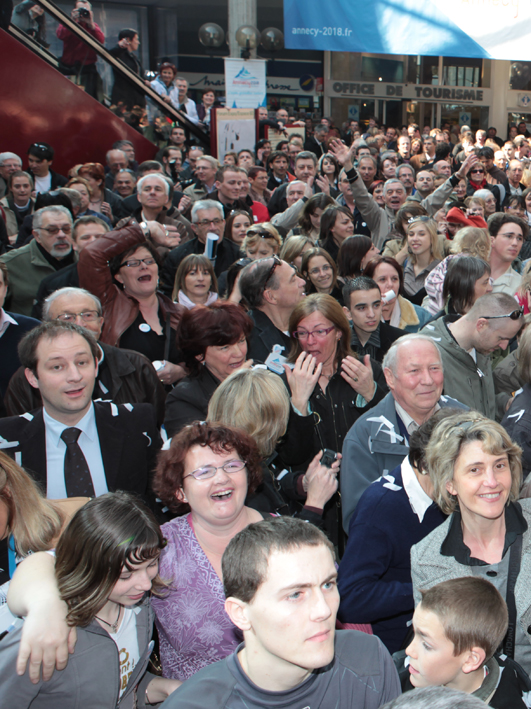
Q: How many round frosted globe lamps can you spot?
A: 3